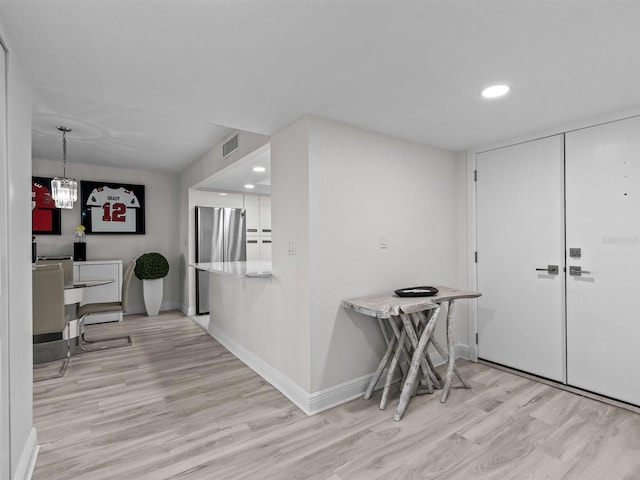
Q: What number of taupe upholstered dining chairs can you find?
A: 3